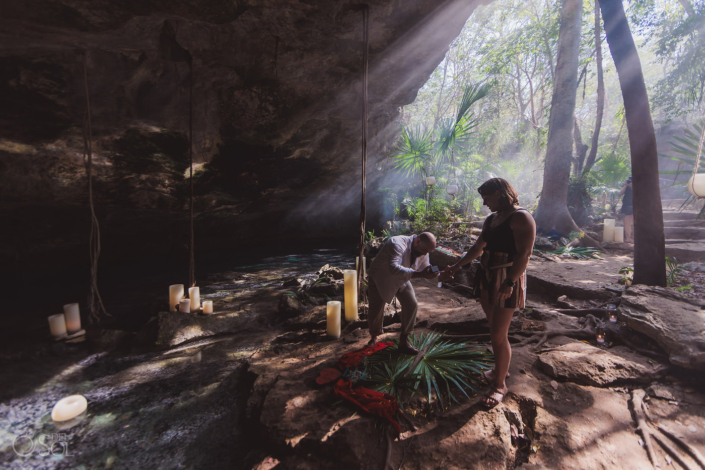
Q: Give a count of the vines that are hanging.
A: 3